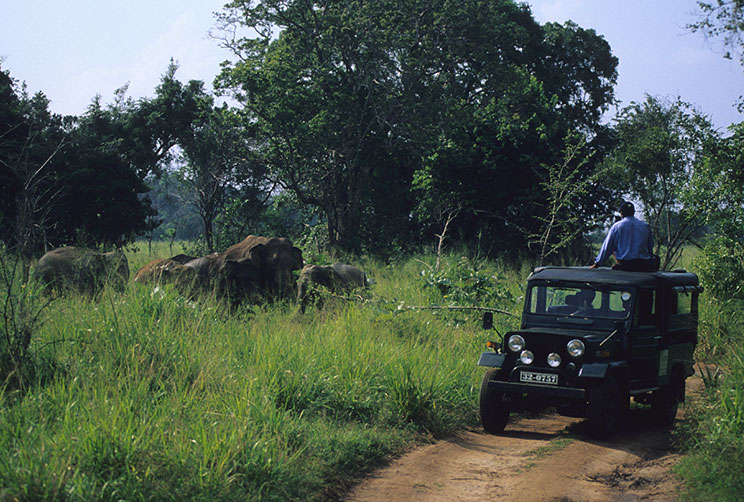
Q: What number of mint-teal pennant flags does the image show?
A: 0